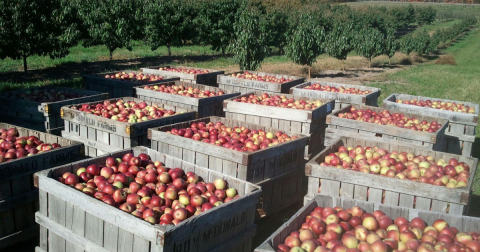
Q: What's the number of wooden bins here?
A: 15